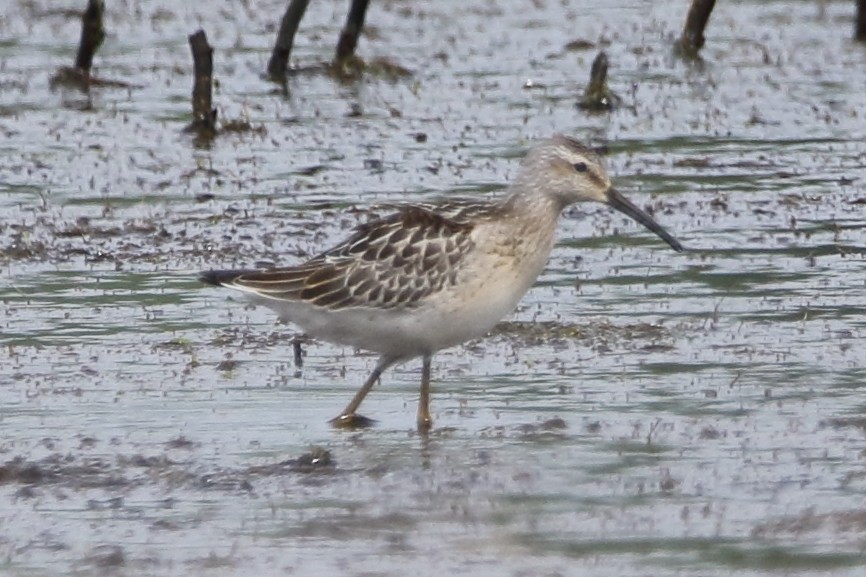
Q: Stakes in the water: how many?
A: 7